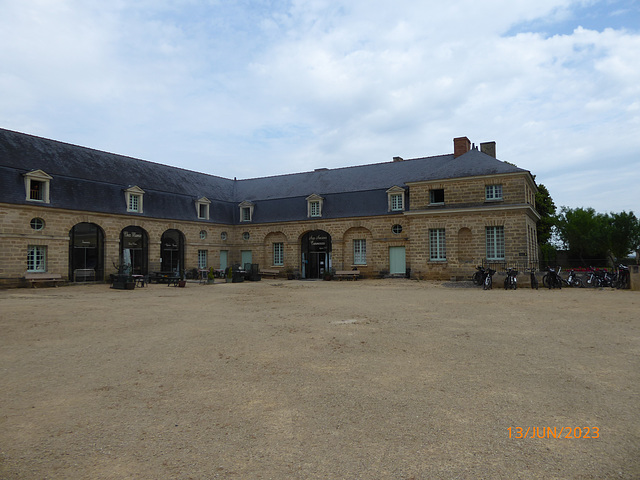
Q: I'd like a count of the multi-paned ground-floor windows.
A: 6